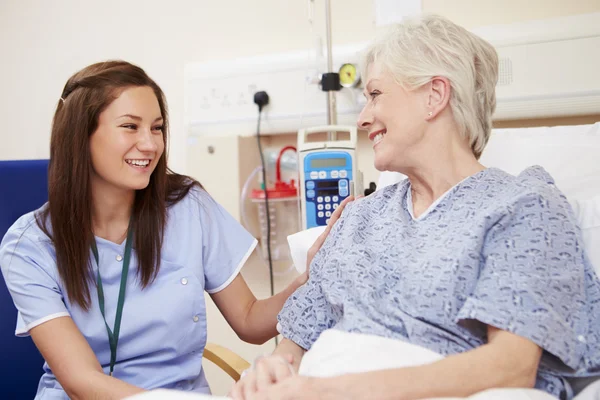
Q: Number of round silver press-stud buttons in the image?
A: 3